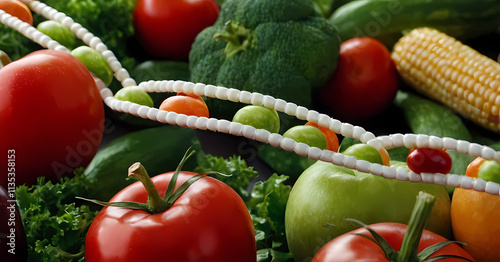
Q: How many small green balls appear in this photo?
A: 7